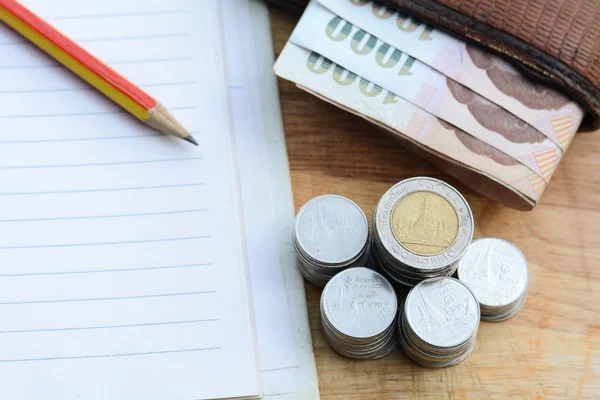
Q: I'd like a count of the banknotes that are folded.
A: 3